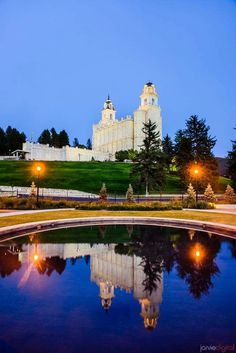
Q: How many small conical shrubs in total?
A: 6